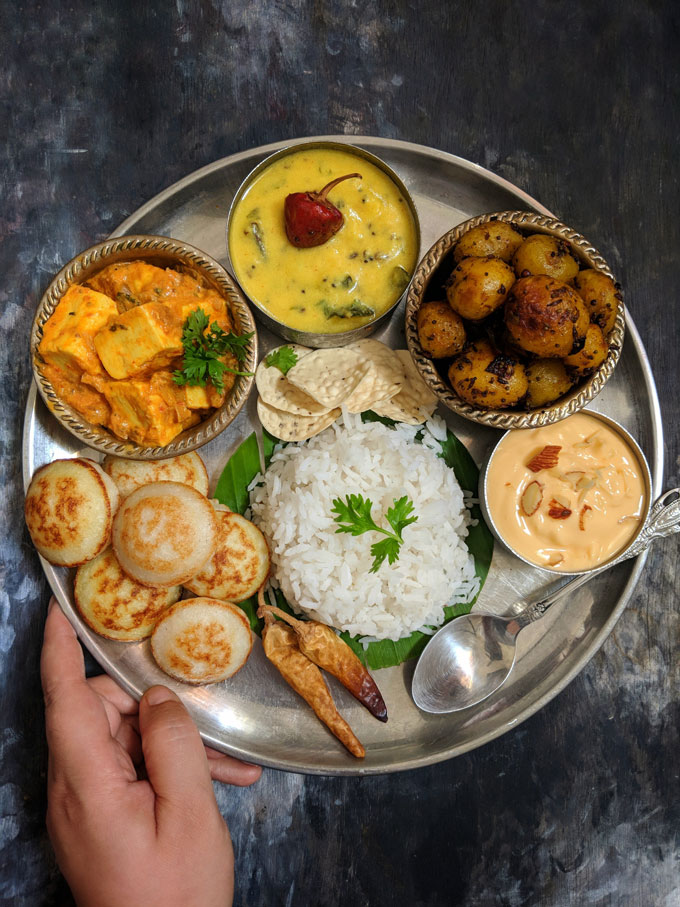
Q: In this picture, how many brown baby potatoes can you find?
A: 9